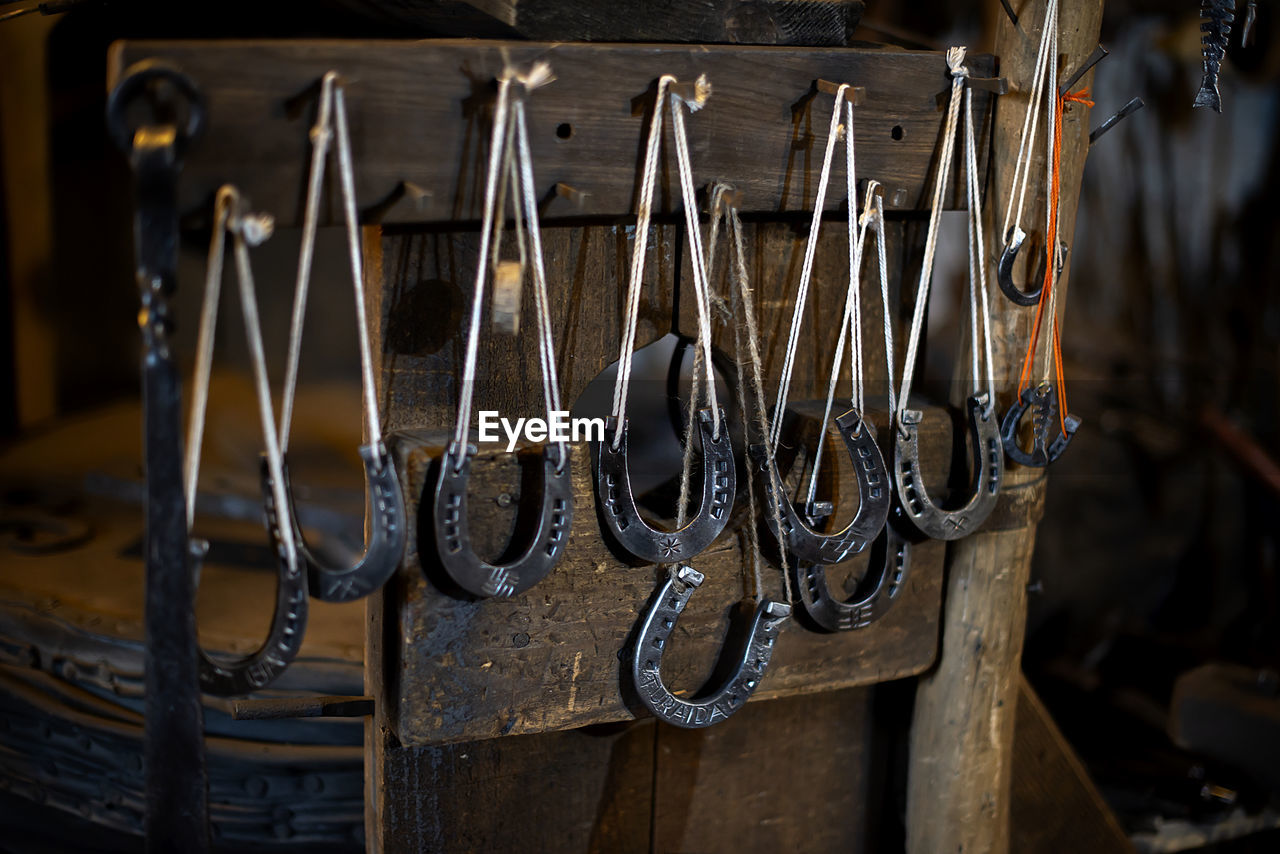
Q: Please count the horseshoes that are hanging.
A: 10